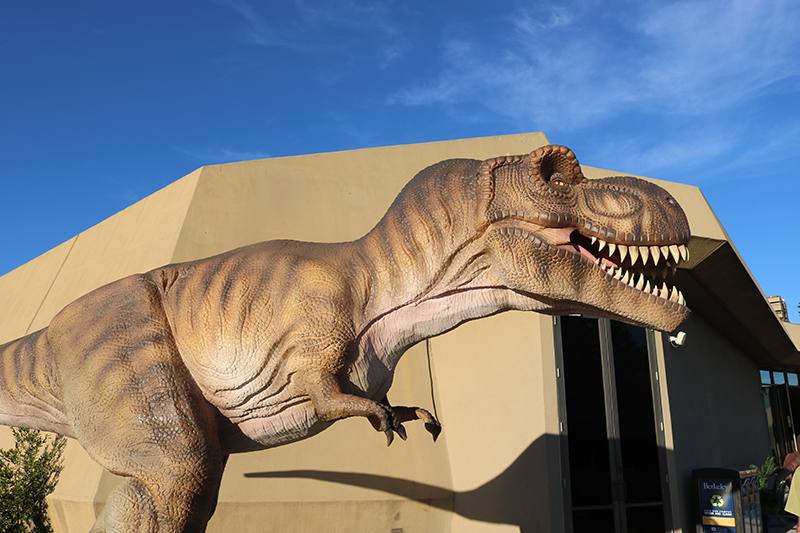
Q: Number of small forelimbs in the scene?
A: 2